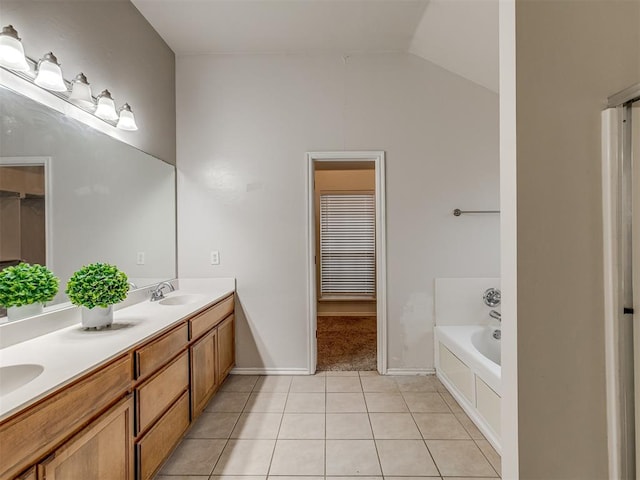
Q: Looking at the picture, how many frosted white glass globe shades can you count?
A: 5